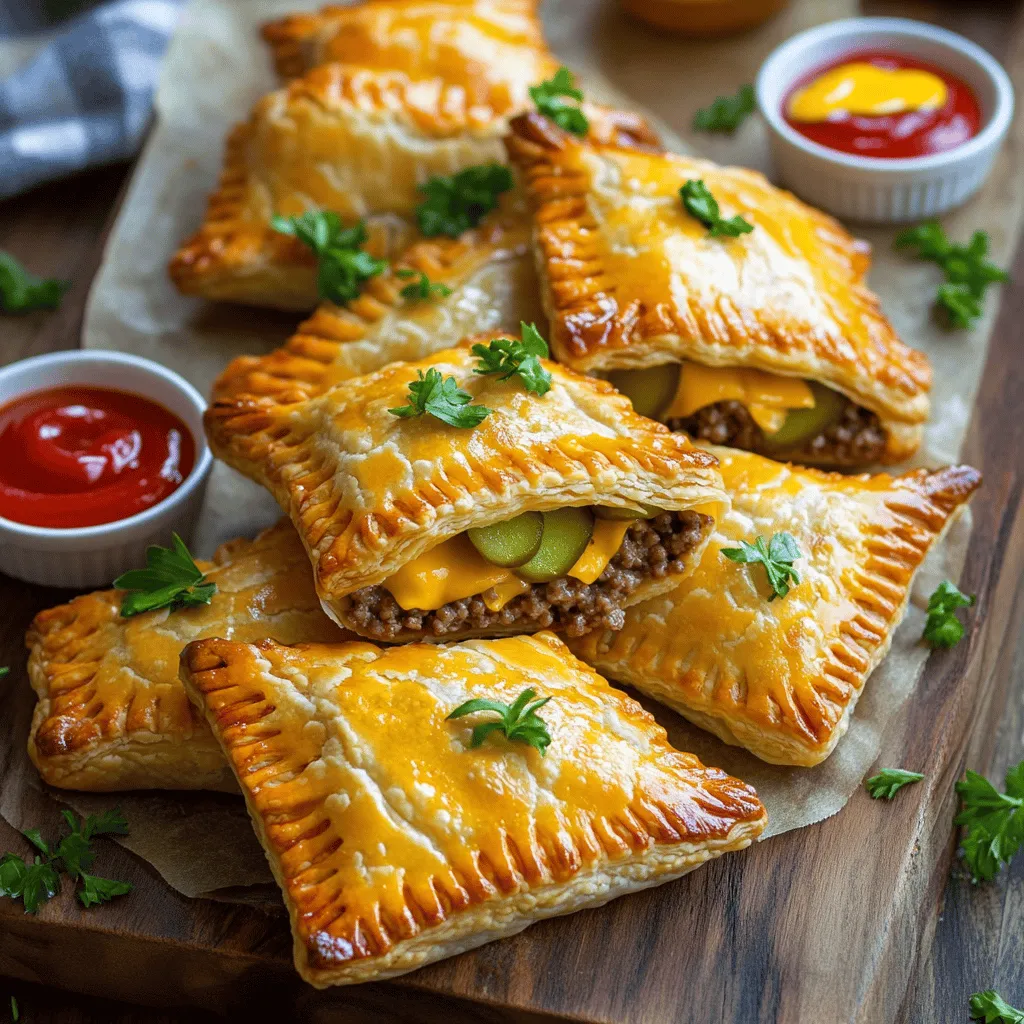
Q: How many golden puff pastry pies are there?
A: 8